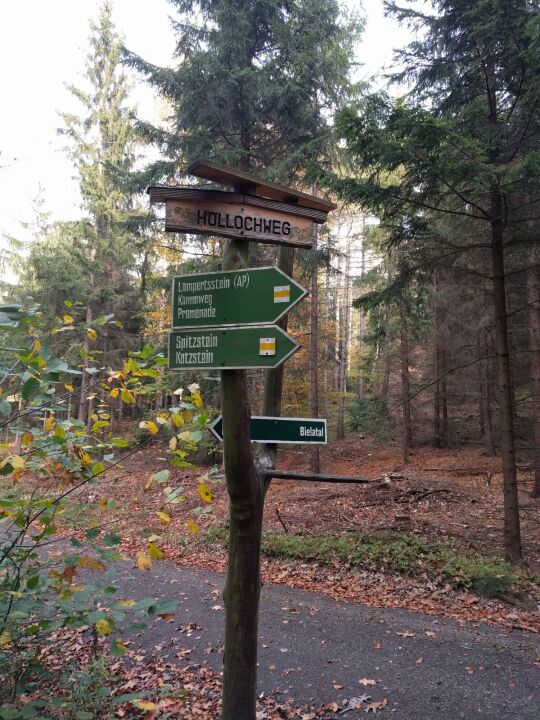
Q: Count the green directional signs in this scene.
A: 3